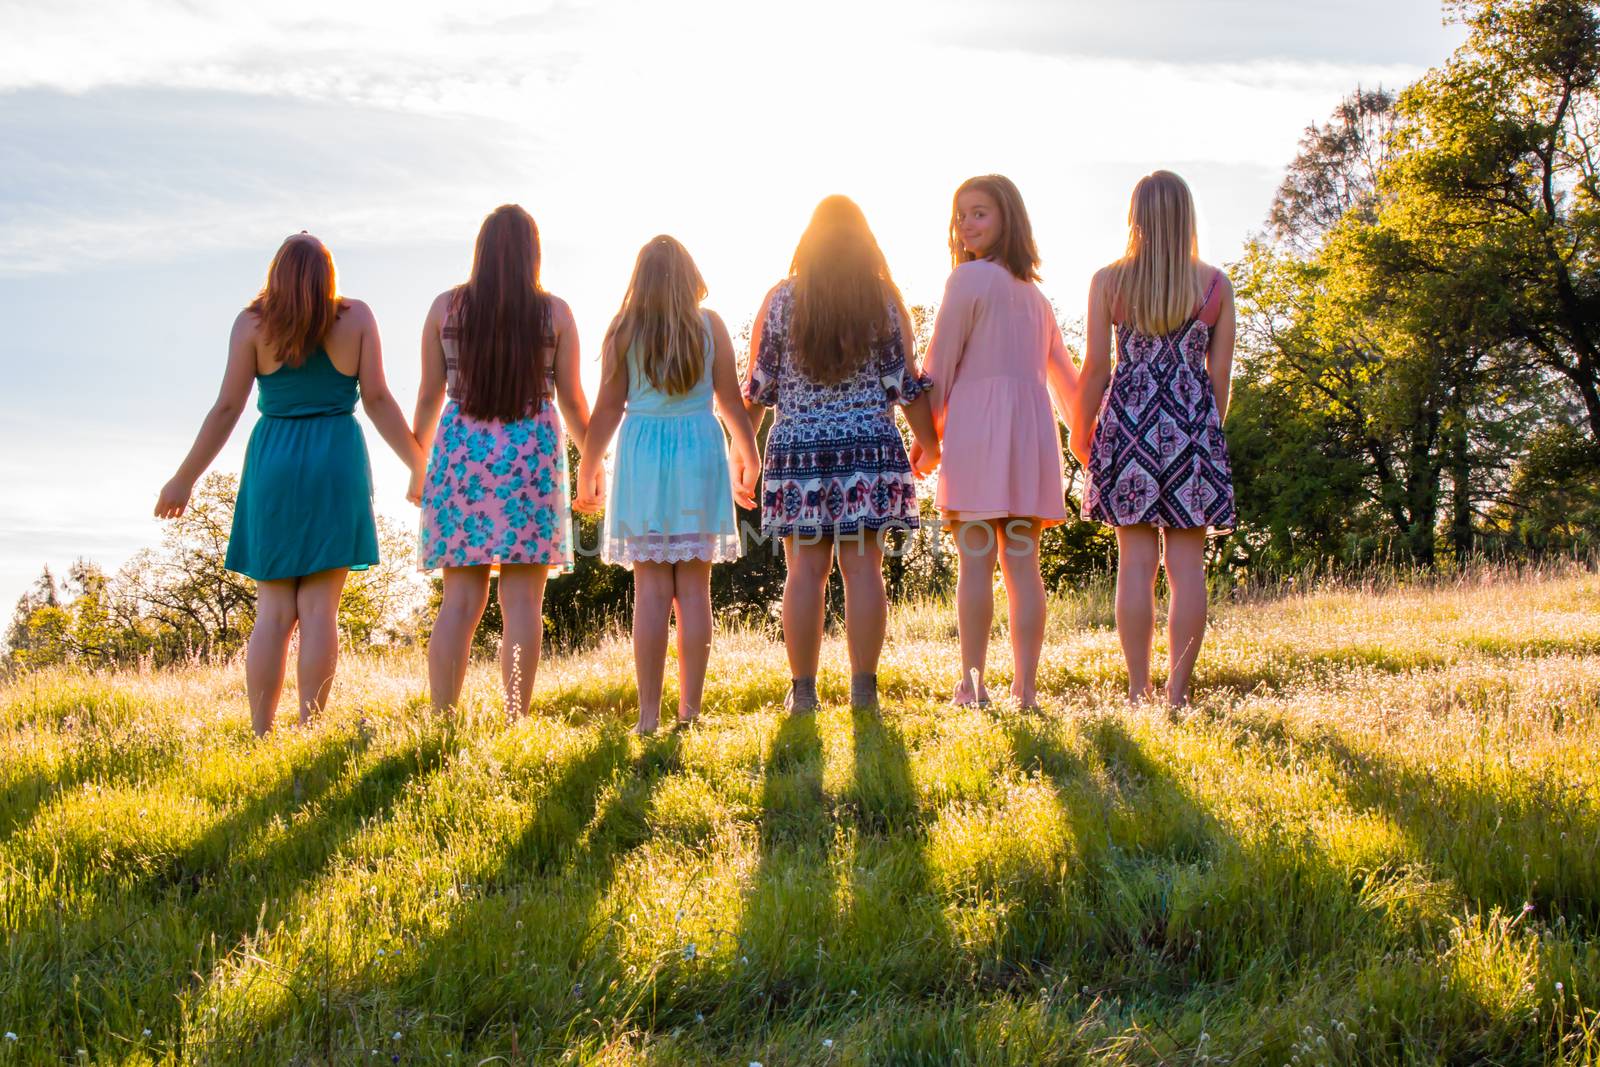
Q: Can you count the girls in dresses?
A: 6